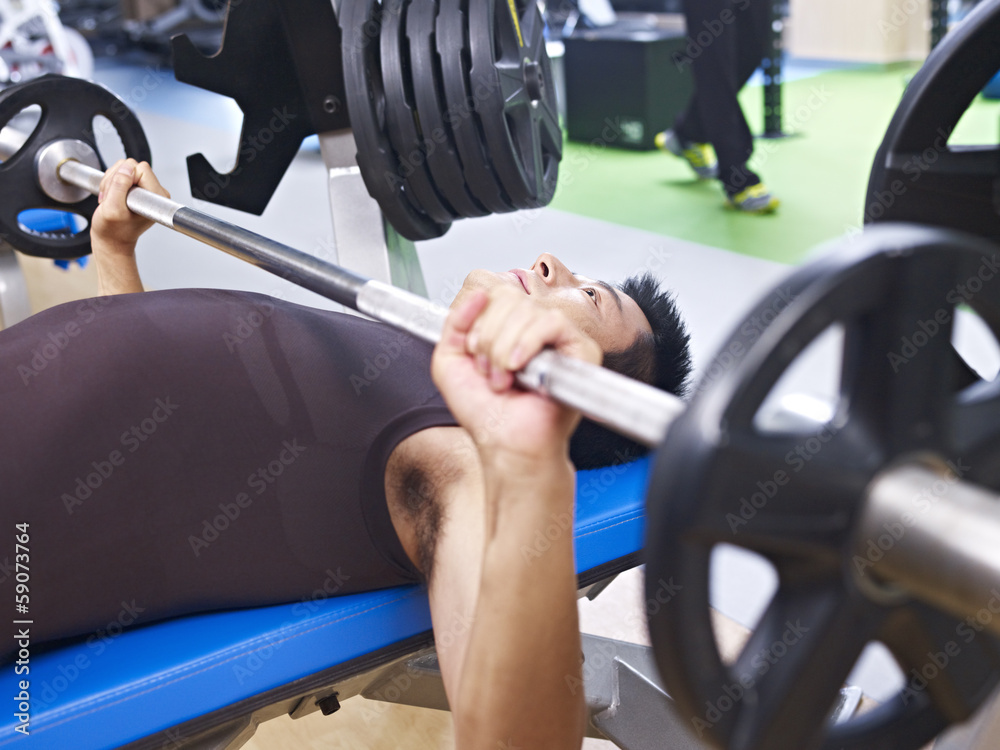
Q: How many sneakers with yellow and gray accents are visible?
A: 2